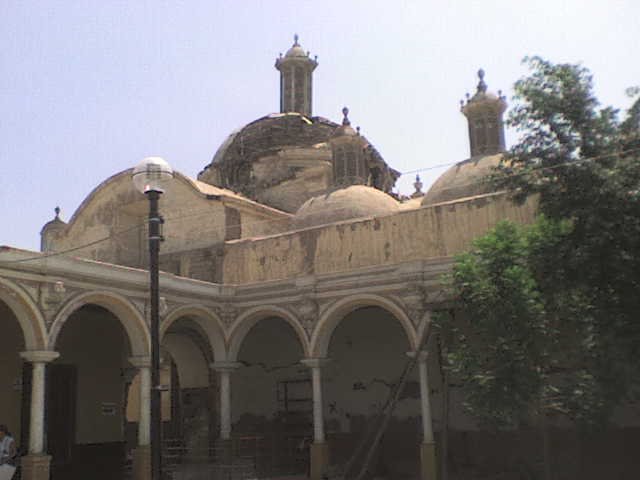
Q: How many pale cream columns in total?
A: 5